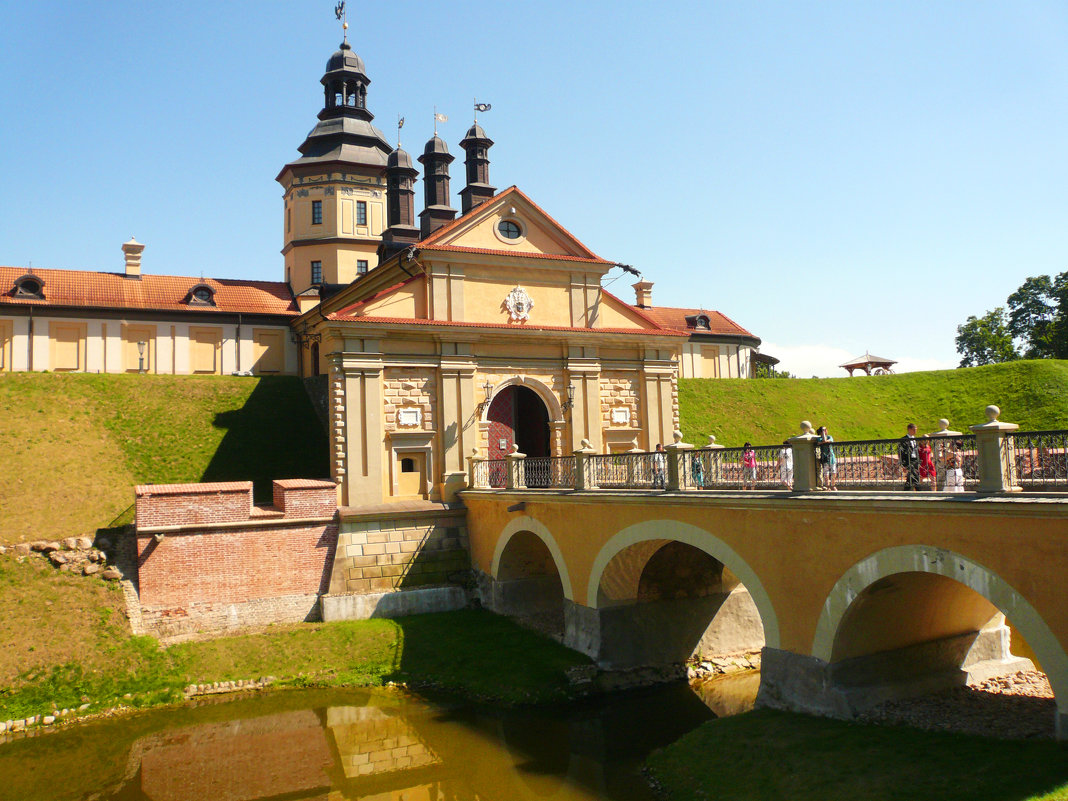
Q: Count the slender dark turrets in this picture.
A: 3